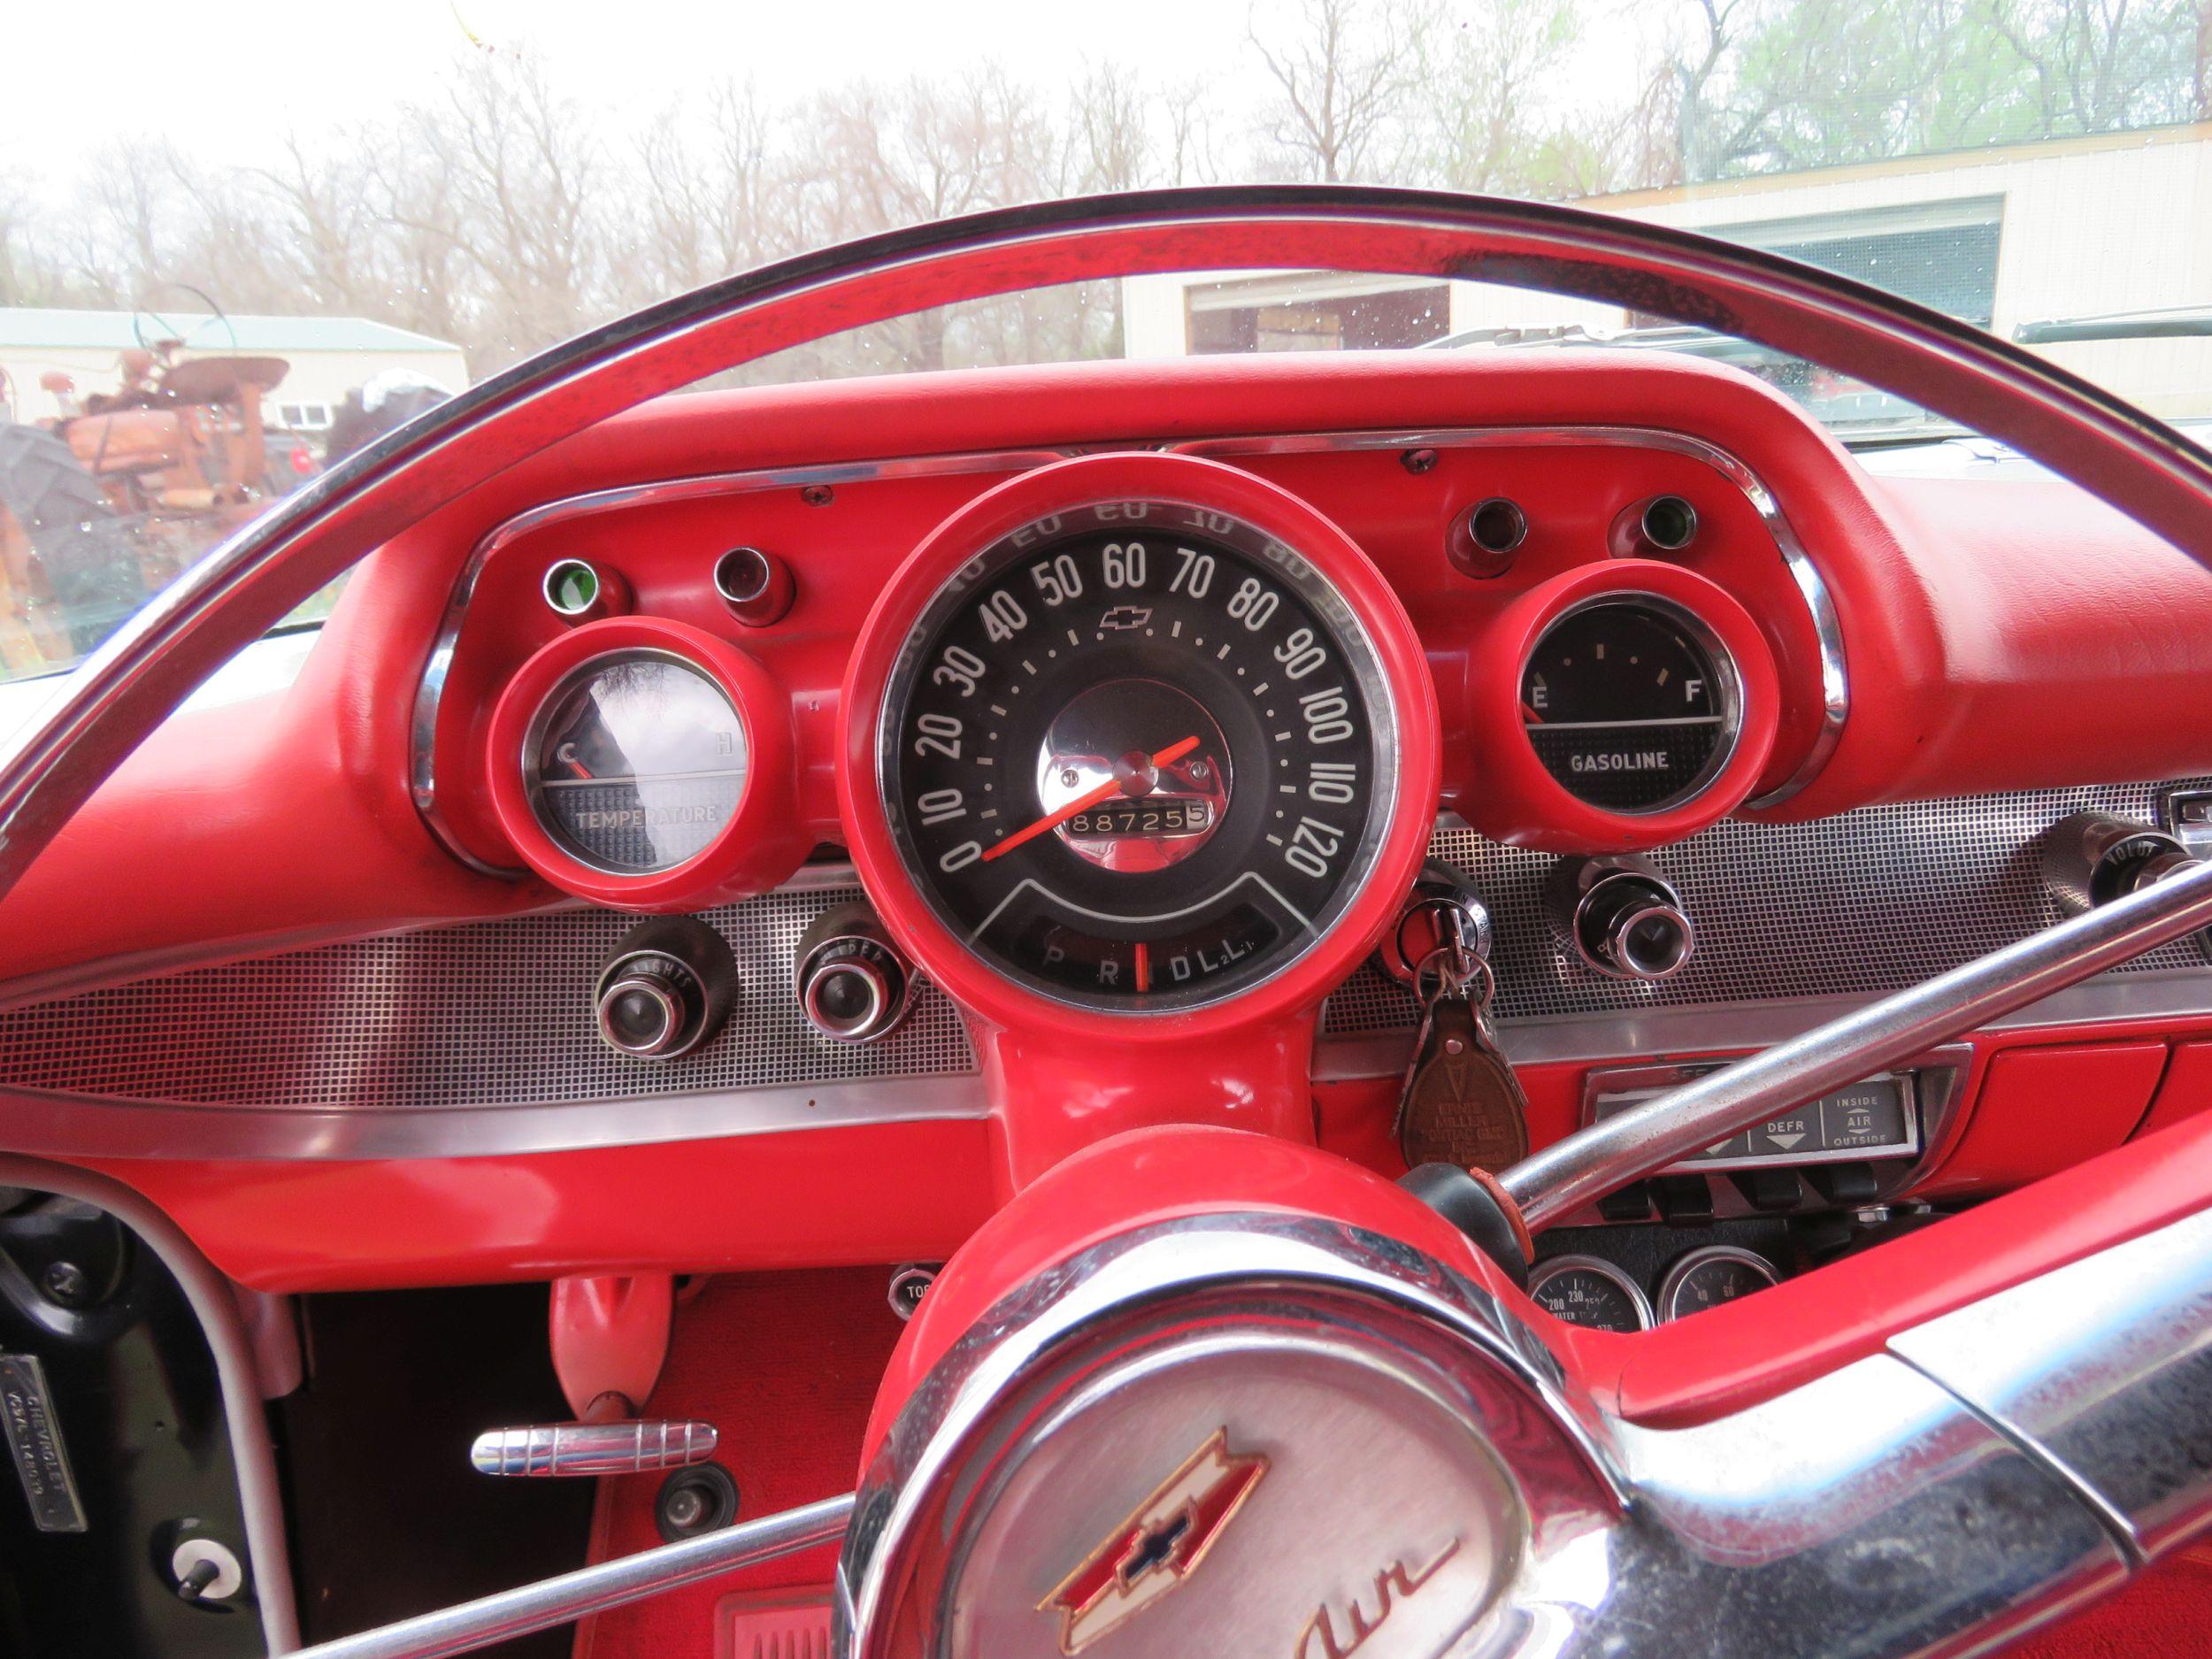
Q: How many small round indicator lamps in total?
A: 4